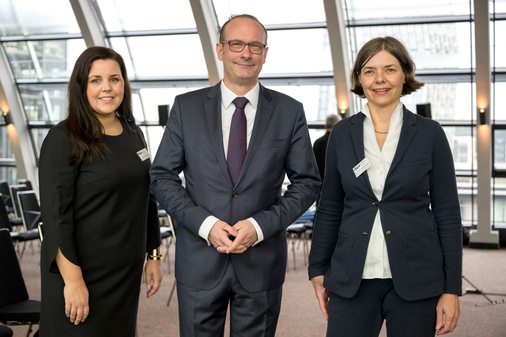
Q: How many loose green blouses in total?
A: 0